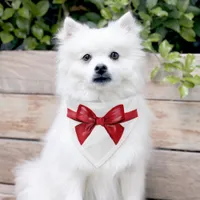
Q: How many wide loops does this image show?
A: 2